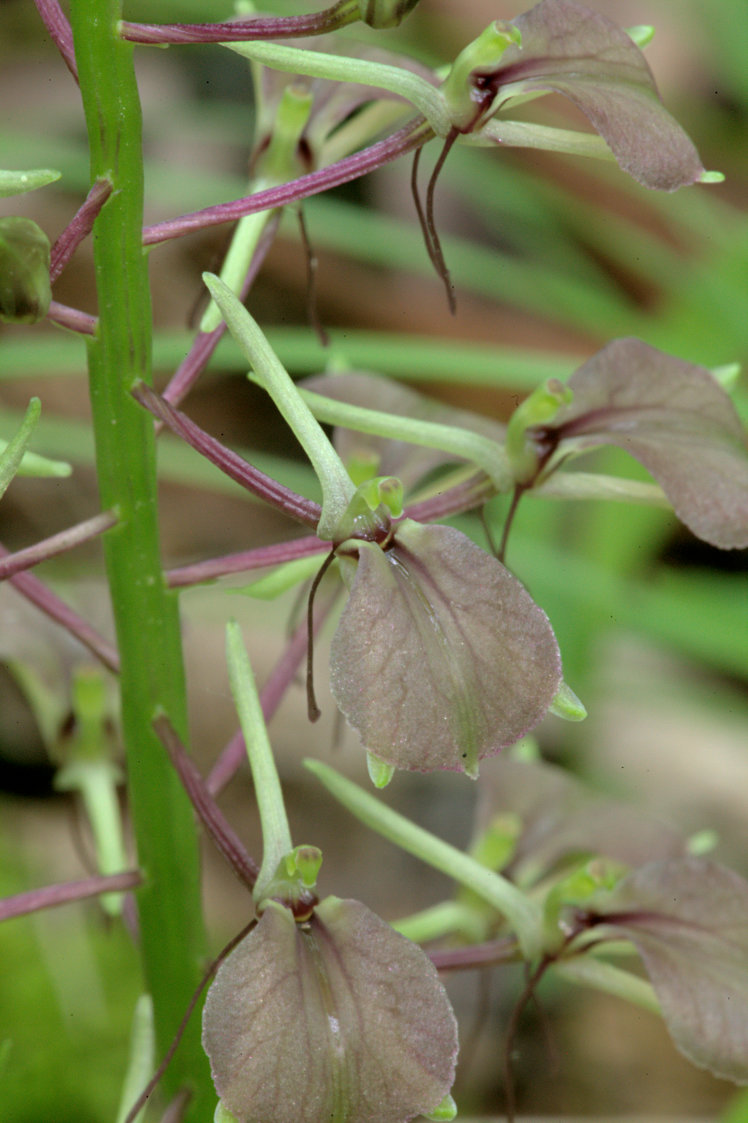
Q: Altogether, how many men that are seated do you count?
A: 0